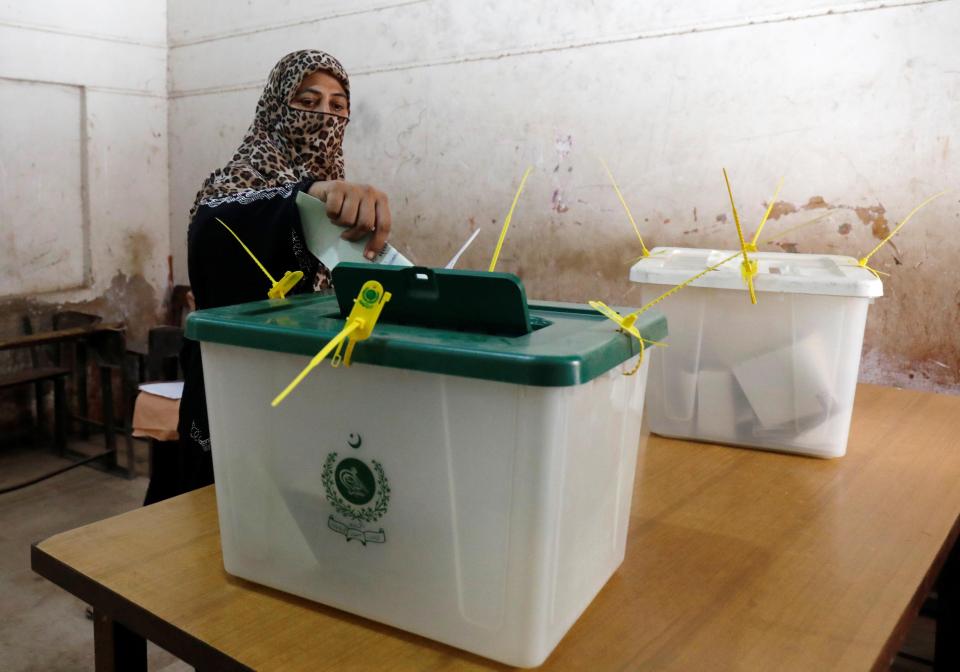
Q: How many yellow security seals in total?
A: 8